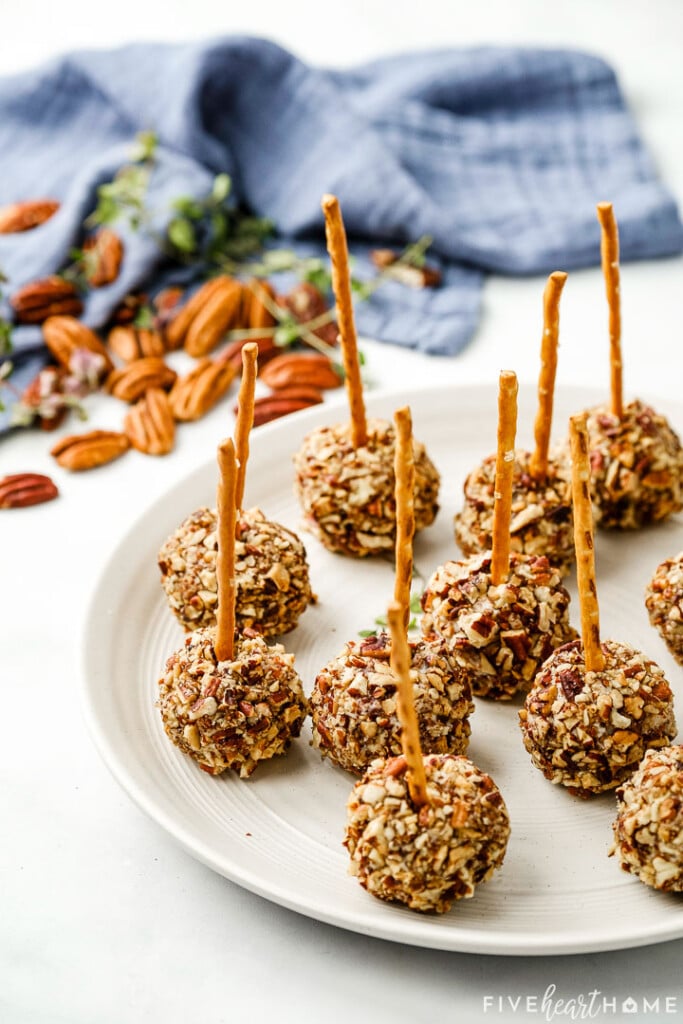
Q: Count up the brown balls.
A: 11